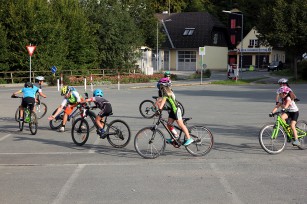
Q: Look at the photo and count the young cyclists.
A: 8